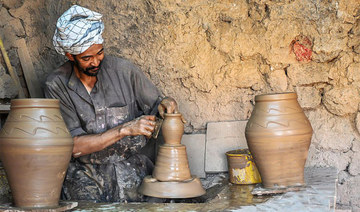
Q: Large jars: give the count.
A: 2